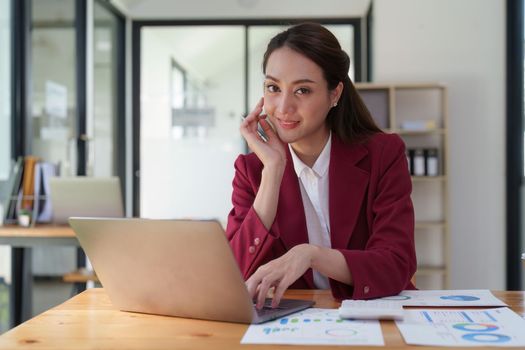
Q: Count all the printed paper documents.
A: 3